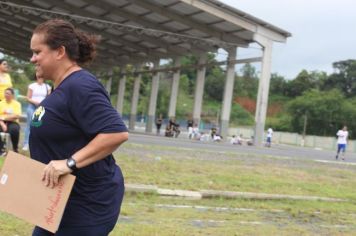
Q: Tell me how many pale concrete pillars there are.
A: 8